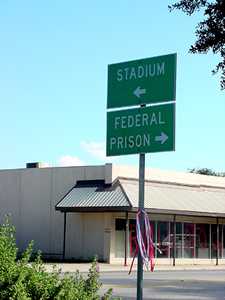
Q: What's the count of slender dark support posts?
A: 4